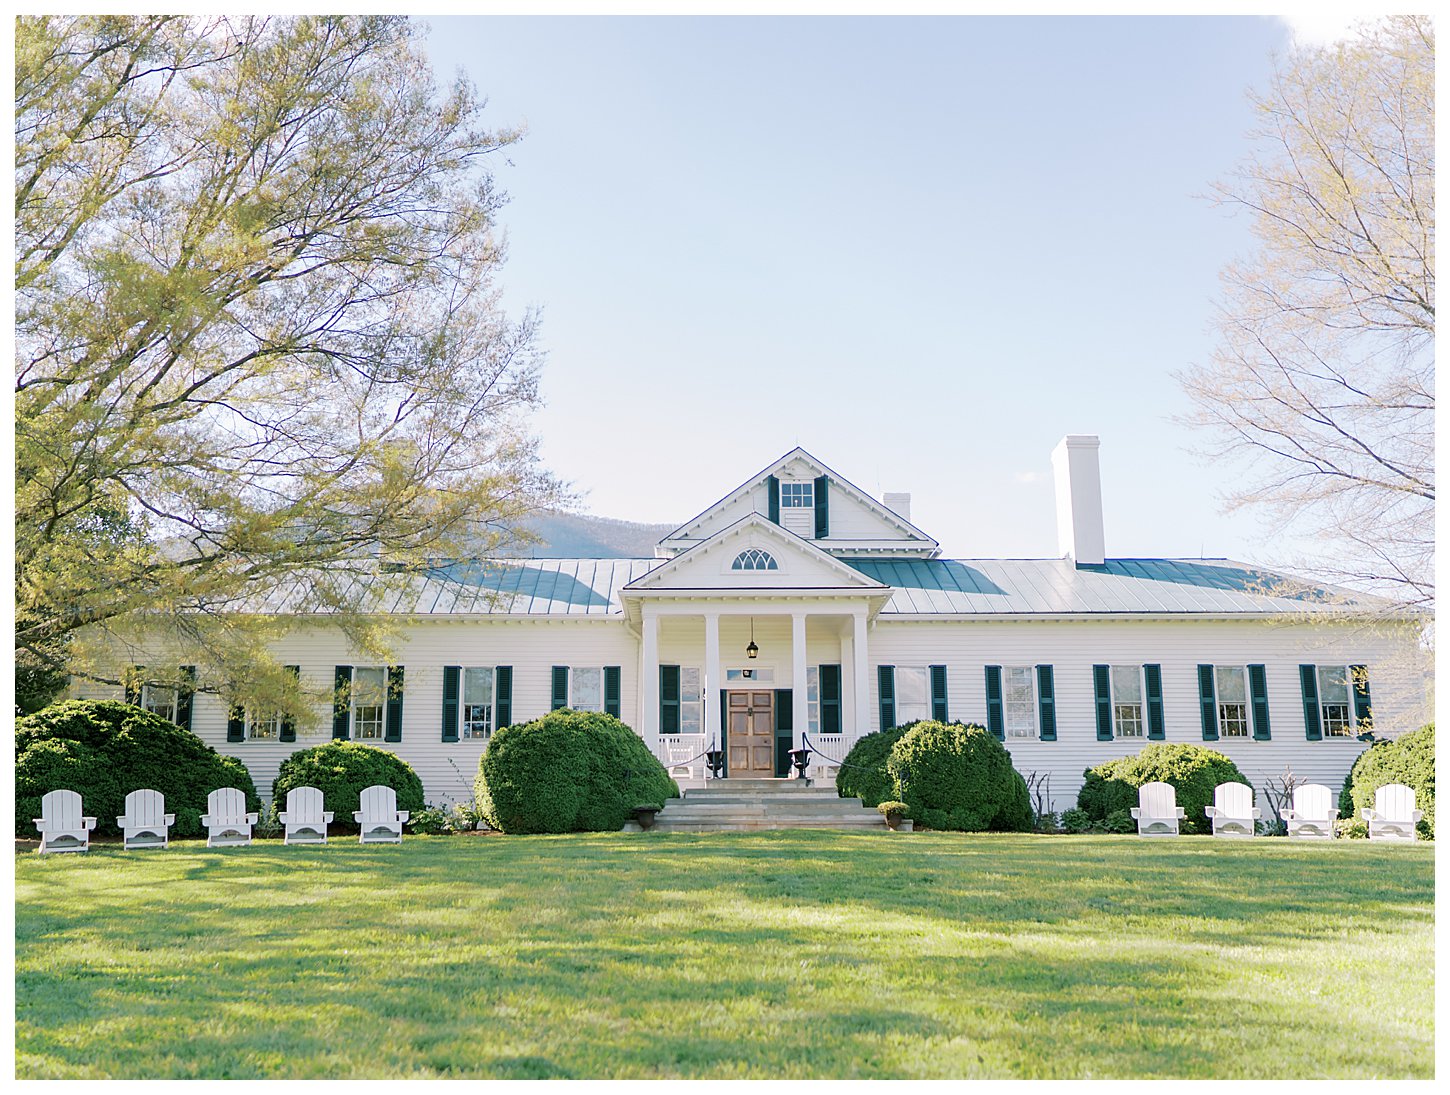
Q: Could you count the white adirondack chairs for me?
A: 9